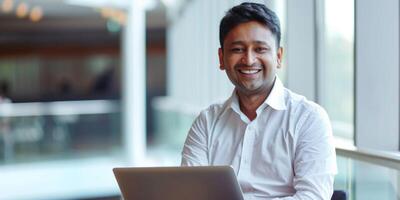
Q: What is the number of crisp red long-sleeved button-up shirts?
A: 0